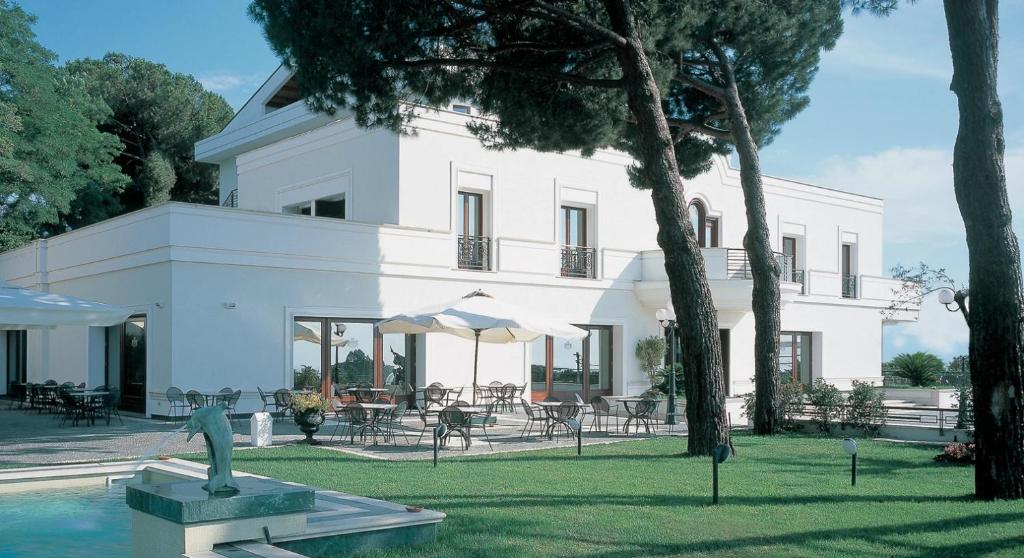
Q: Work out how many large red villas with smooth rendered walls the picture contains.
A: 0